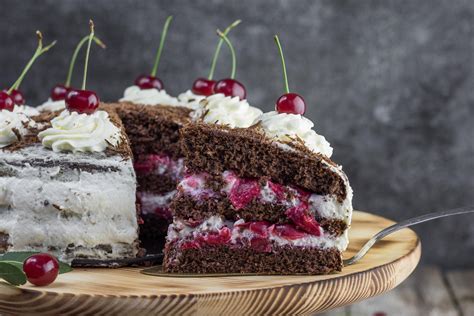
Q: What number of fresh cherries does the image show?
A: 9